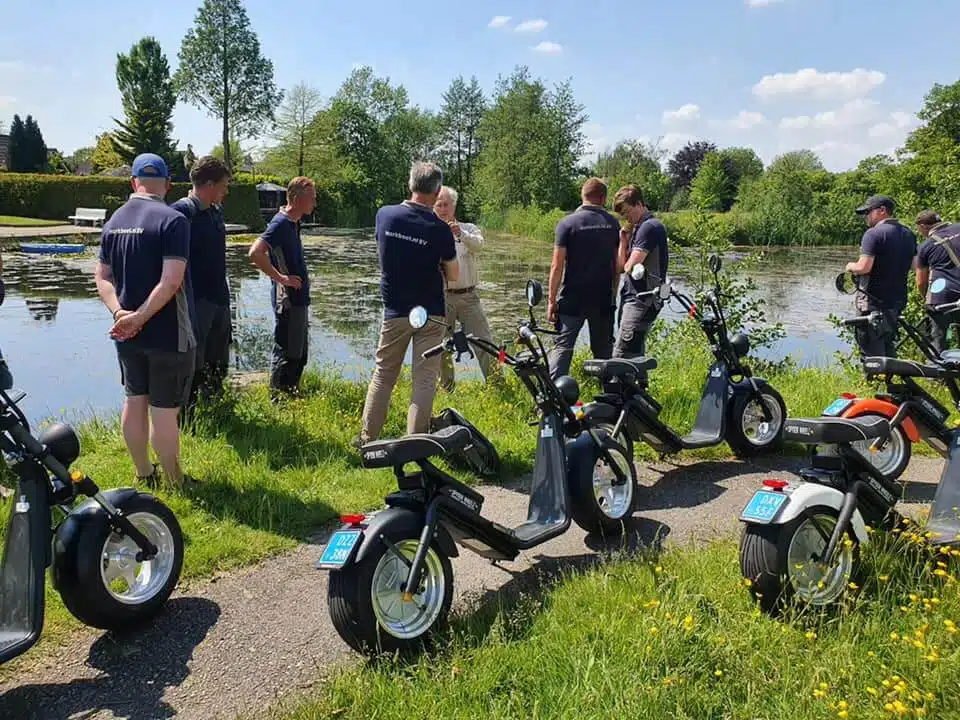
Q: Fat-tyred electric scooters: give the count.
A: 5